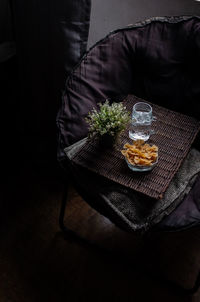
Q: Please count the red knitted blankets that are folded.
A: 0